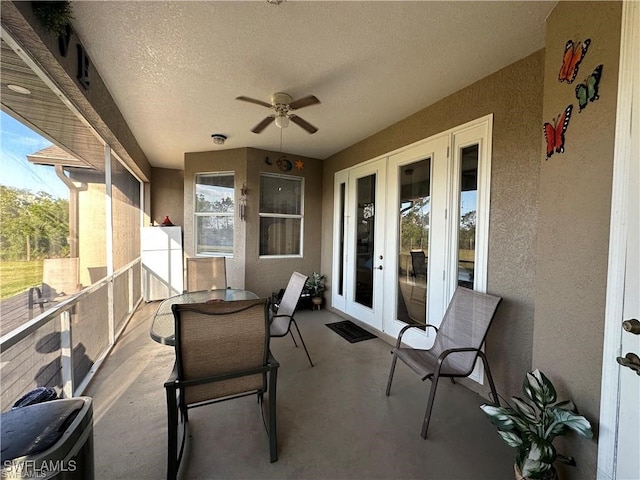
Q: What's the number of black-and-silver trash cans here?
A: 1